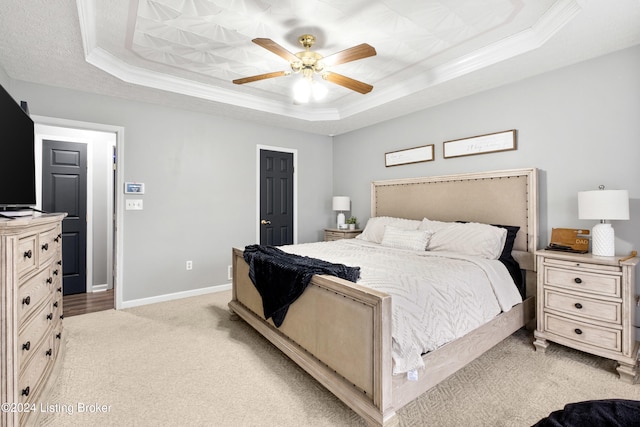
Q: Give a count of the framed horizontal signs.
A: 2